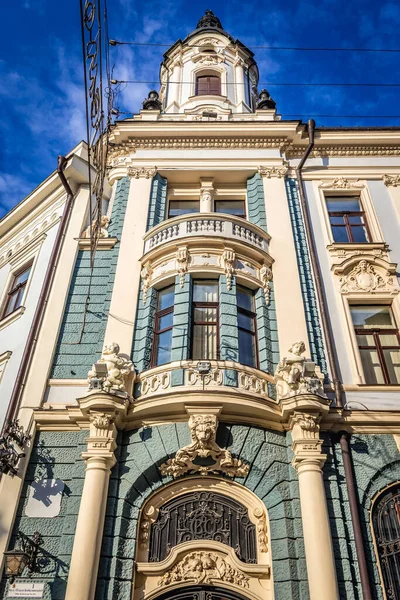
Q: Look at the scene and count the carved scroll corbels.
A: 4